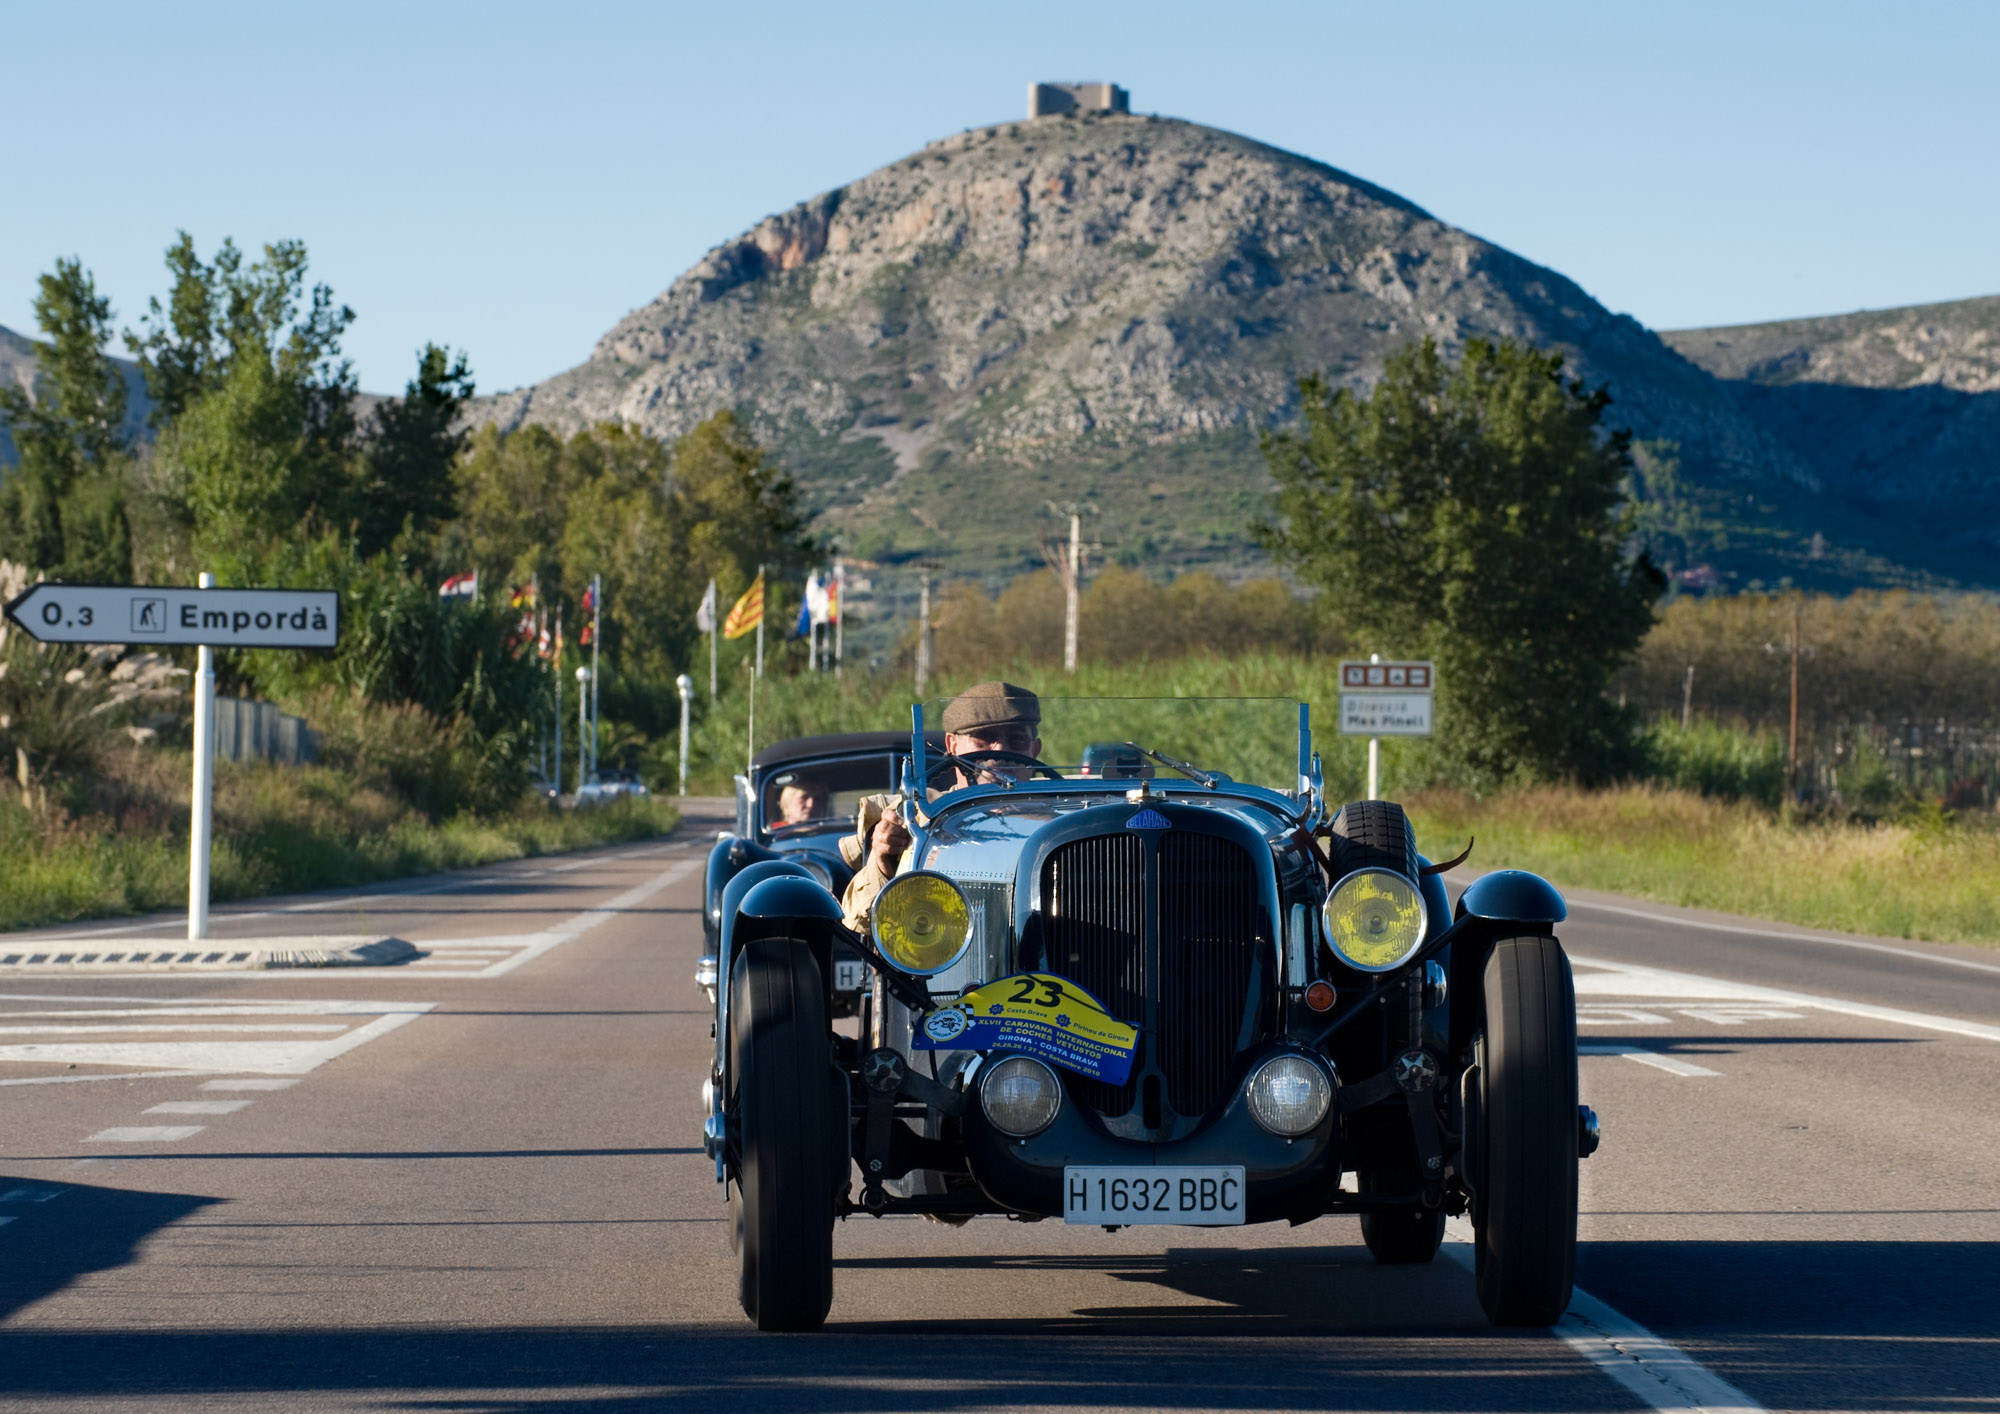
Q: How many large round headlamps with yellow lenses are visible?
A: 2